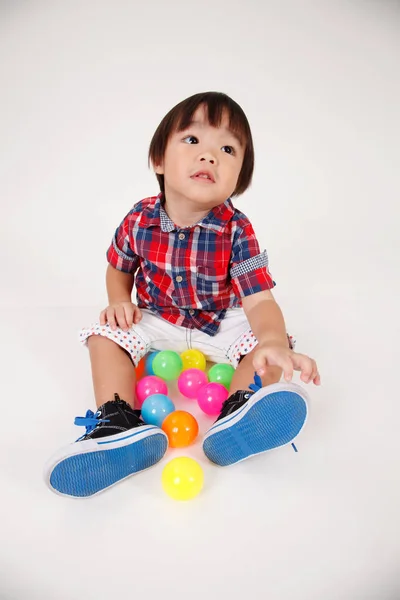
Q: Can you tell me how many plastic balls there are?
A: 11